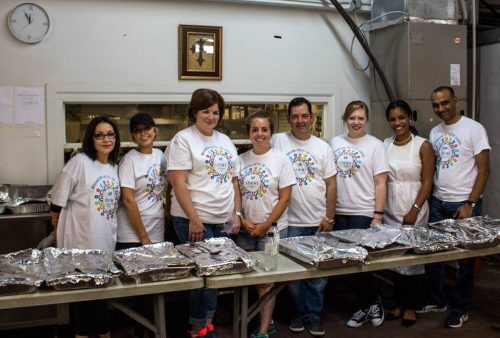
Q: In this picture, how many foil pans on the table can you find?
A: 8